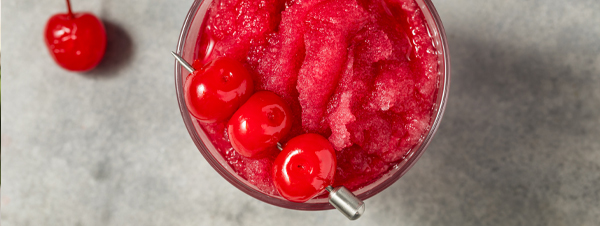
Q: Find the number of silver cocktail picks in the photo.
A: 1